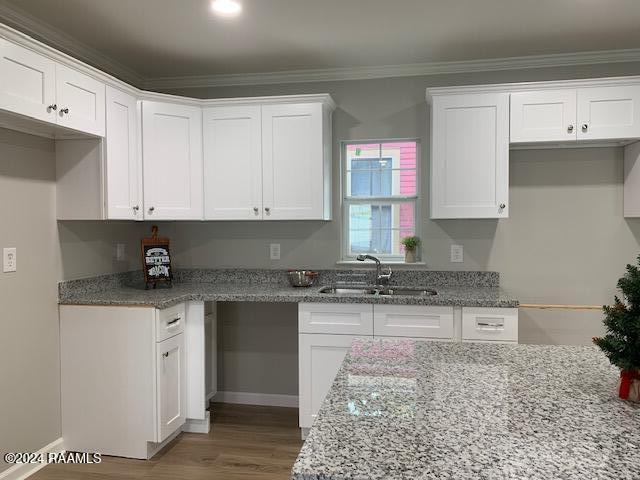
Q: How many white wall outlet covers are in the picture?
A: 4